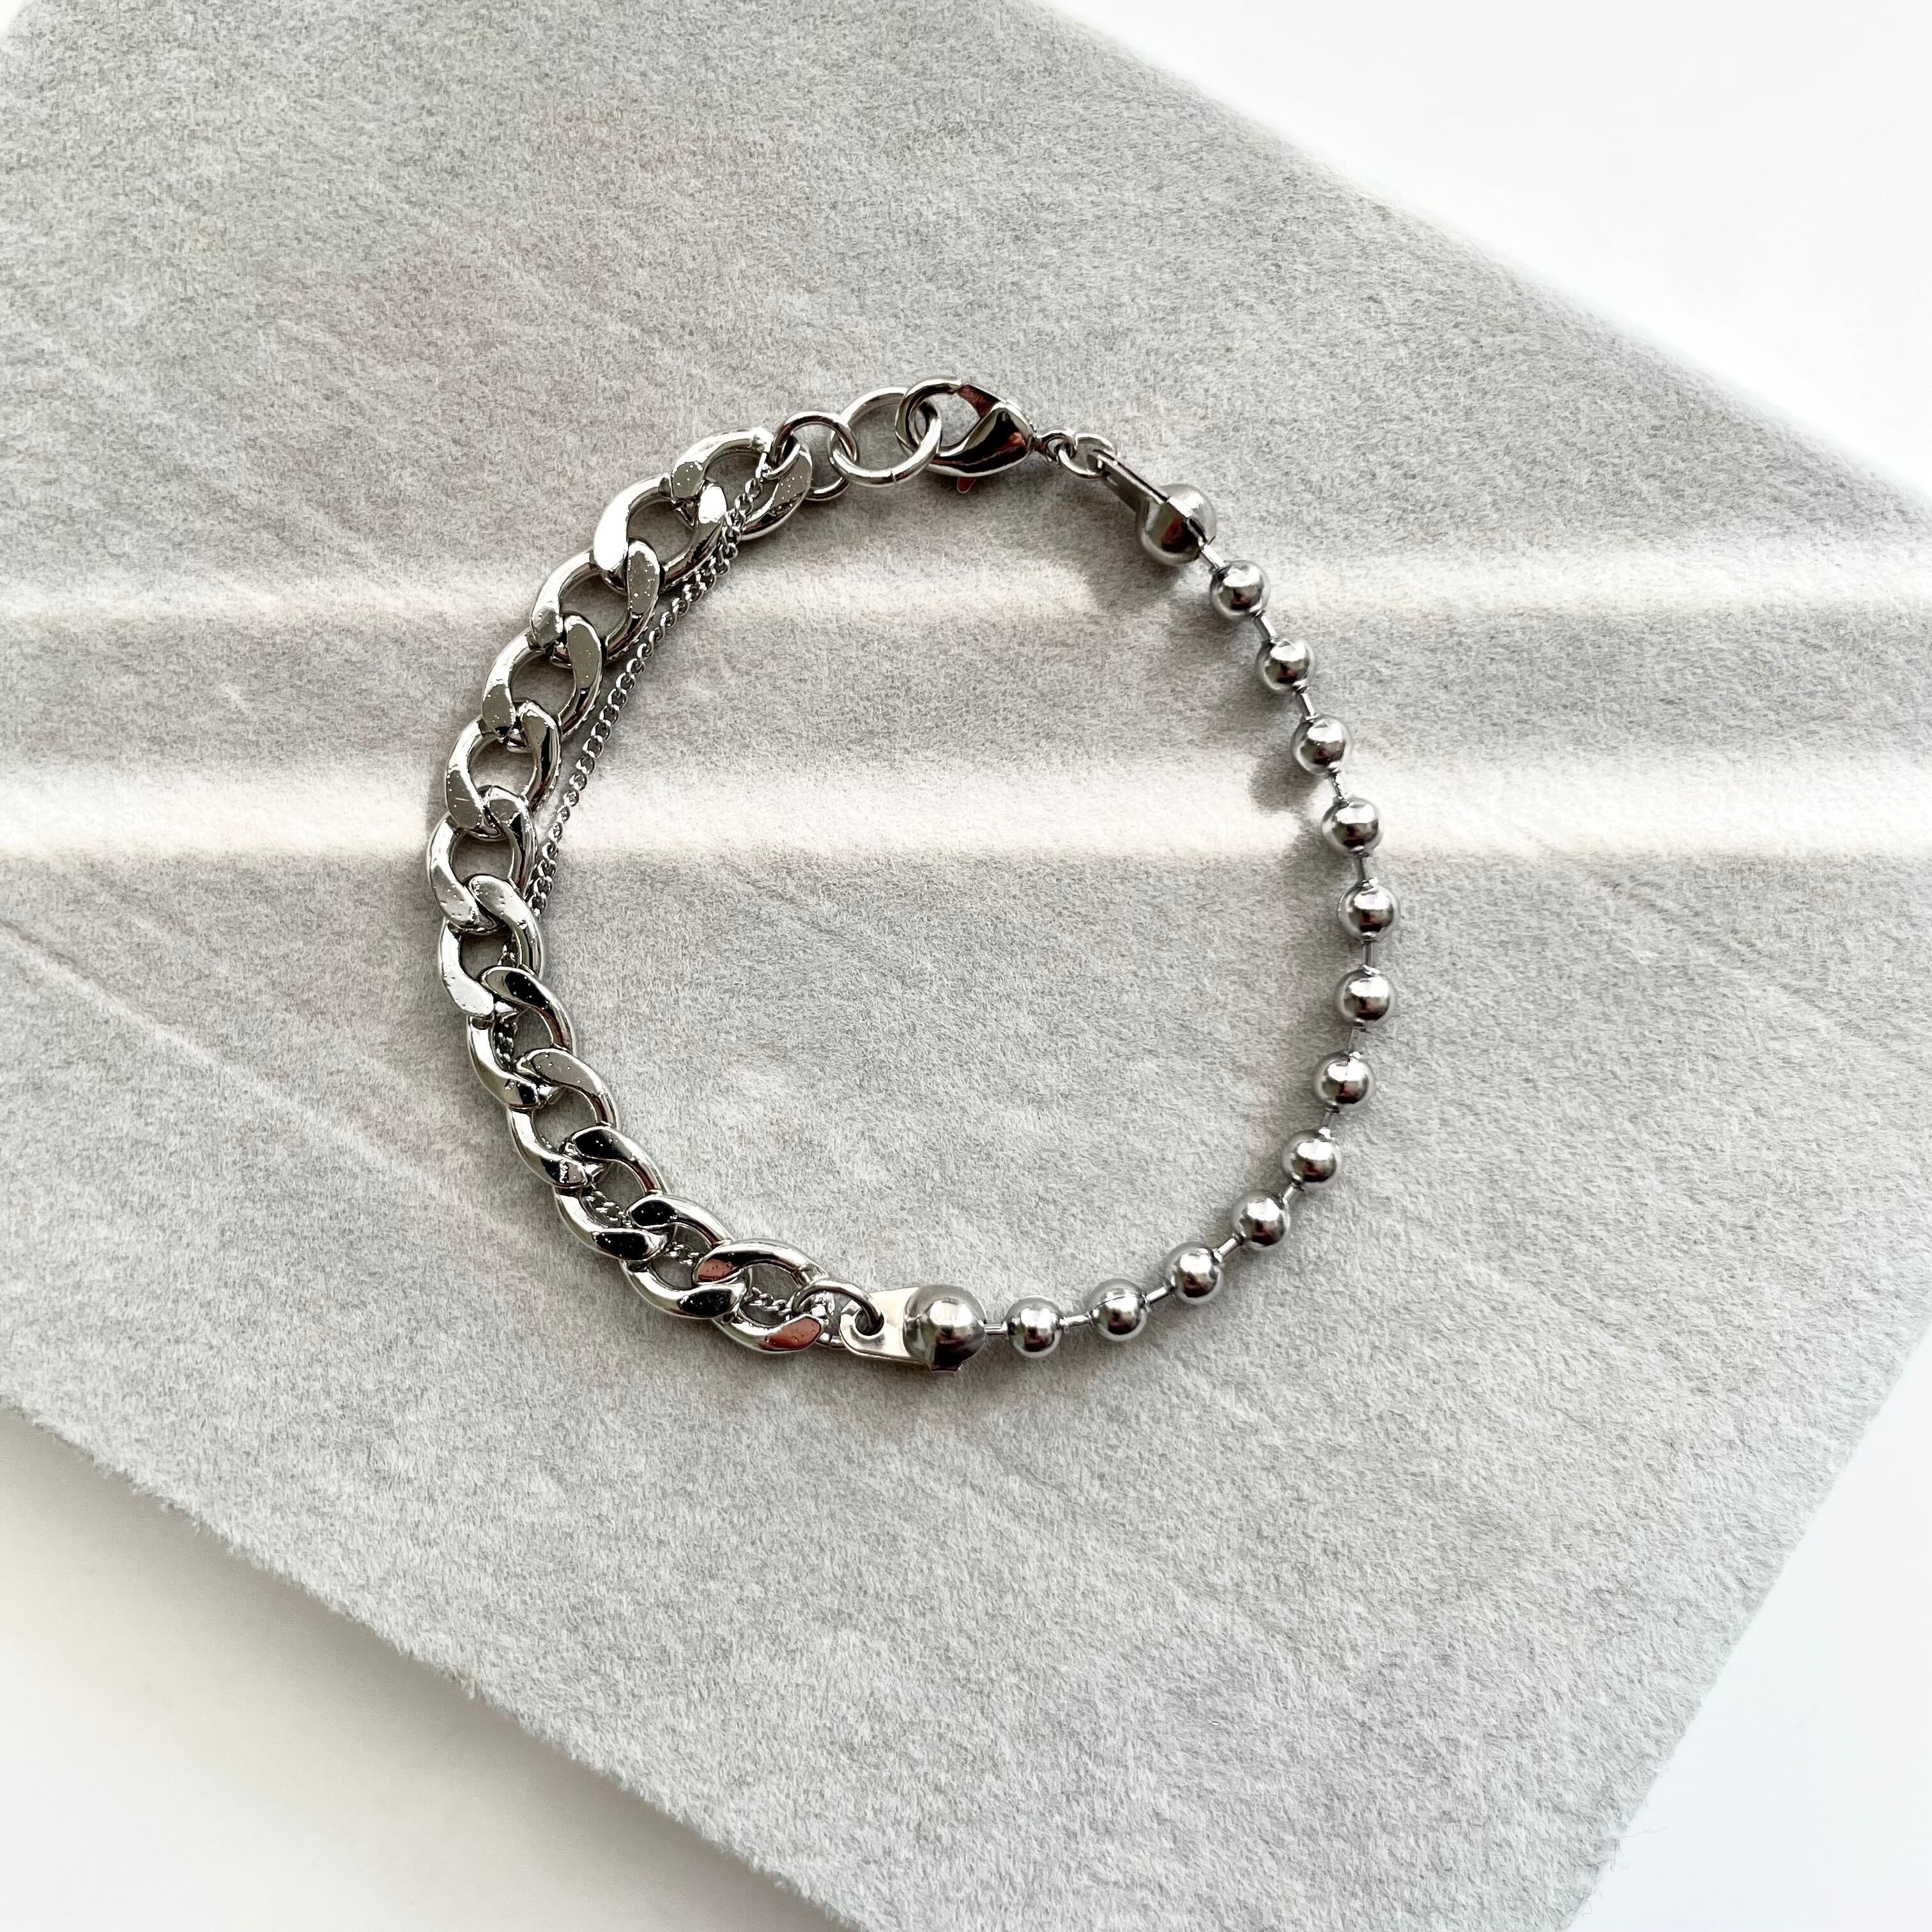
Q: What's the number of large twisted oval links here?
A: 12